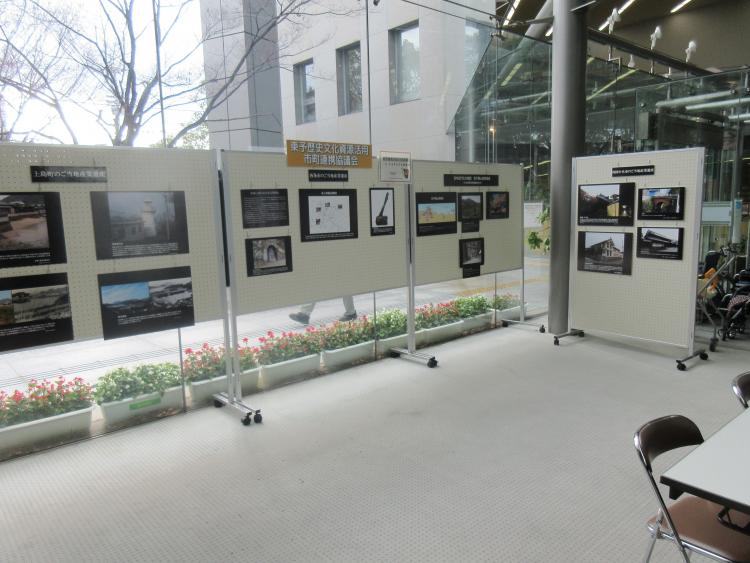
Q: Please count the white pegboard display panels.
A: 4